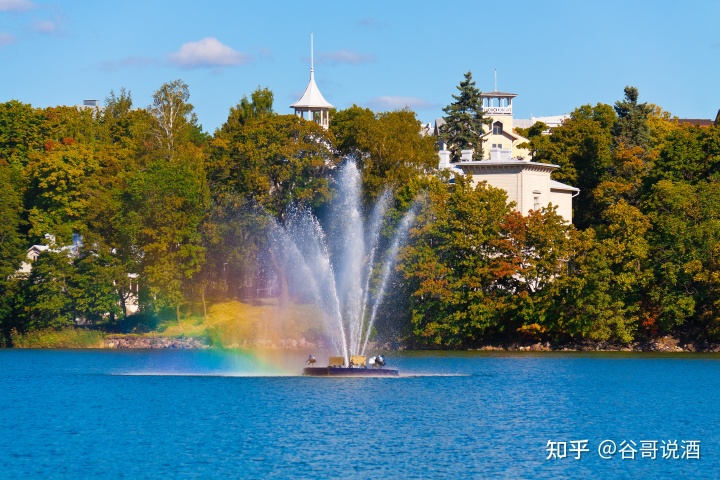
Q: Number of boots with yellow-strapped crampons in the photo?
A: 0